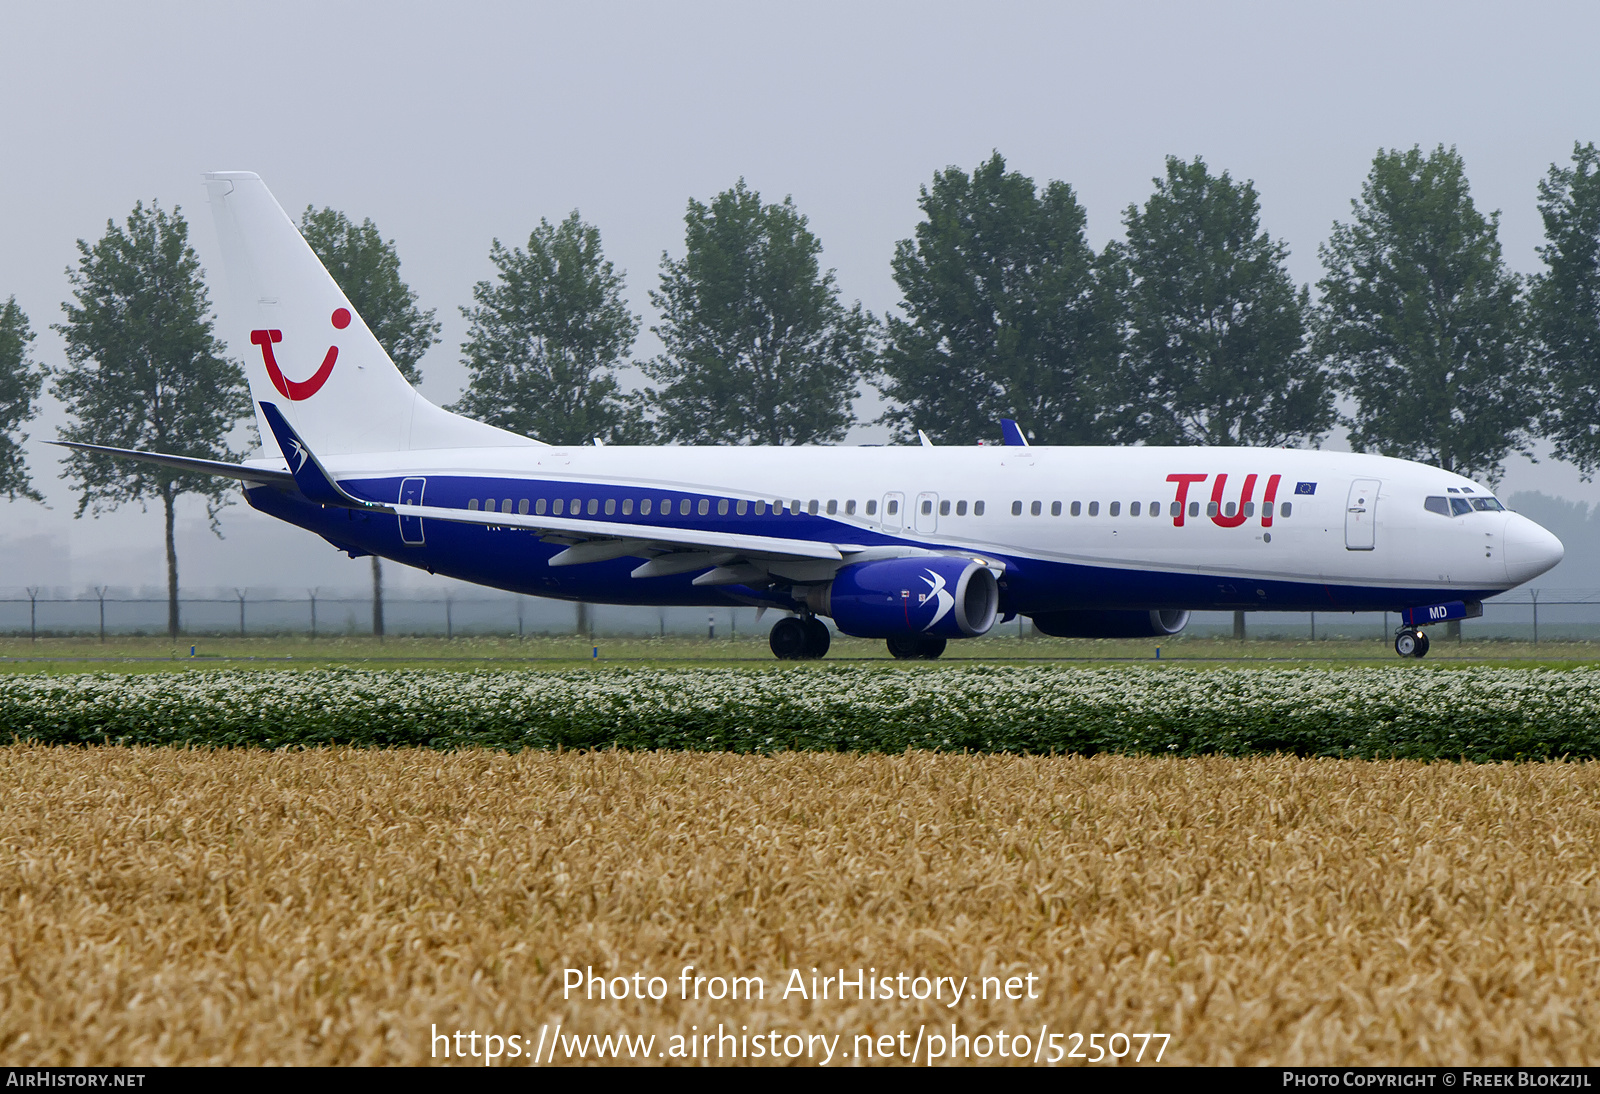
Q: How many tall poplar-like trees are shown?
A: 9